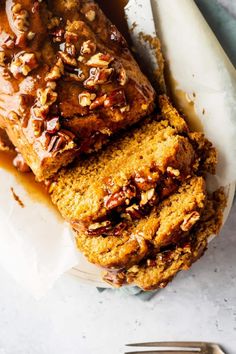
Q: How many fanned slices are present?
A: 3